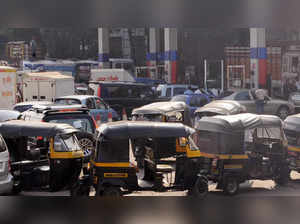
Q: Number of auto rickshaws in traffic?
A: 6